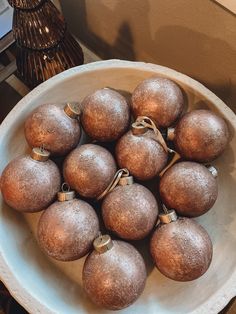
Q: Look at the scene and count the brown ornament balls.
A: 12